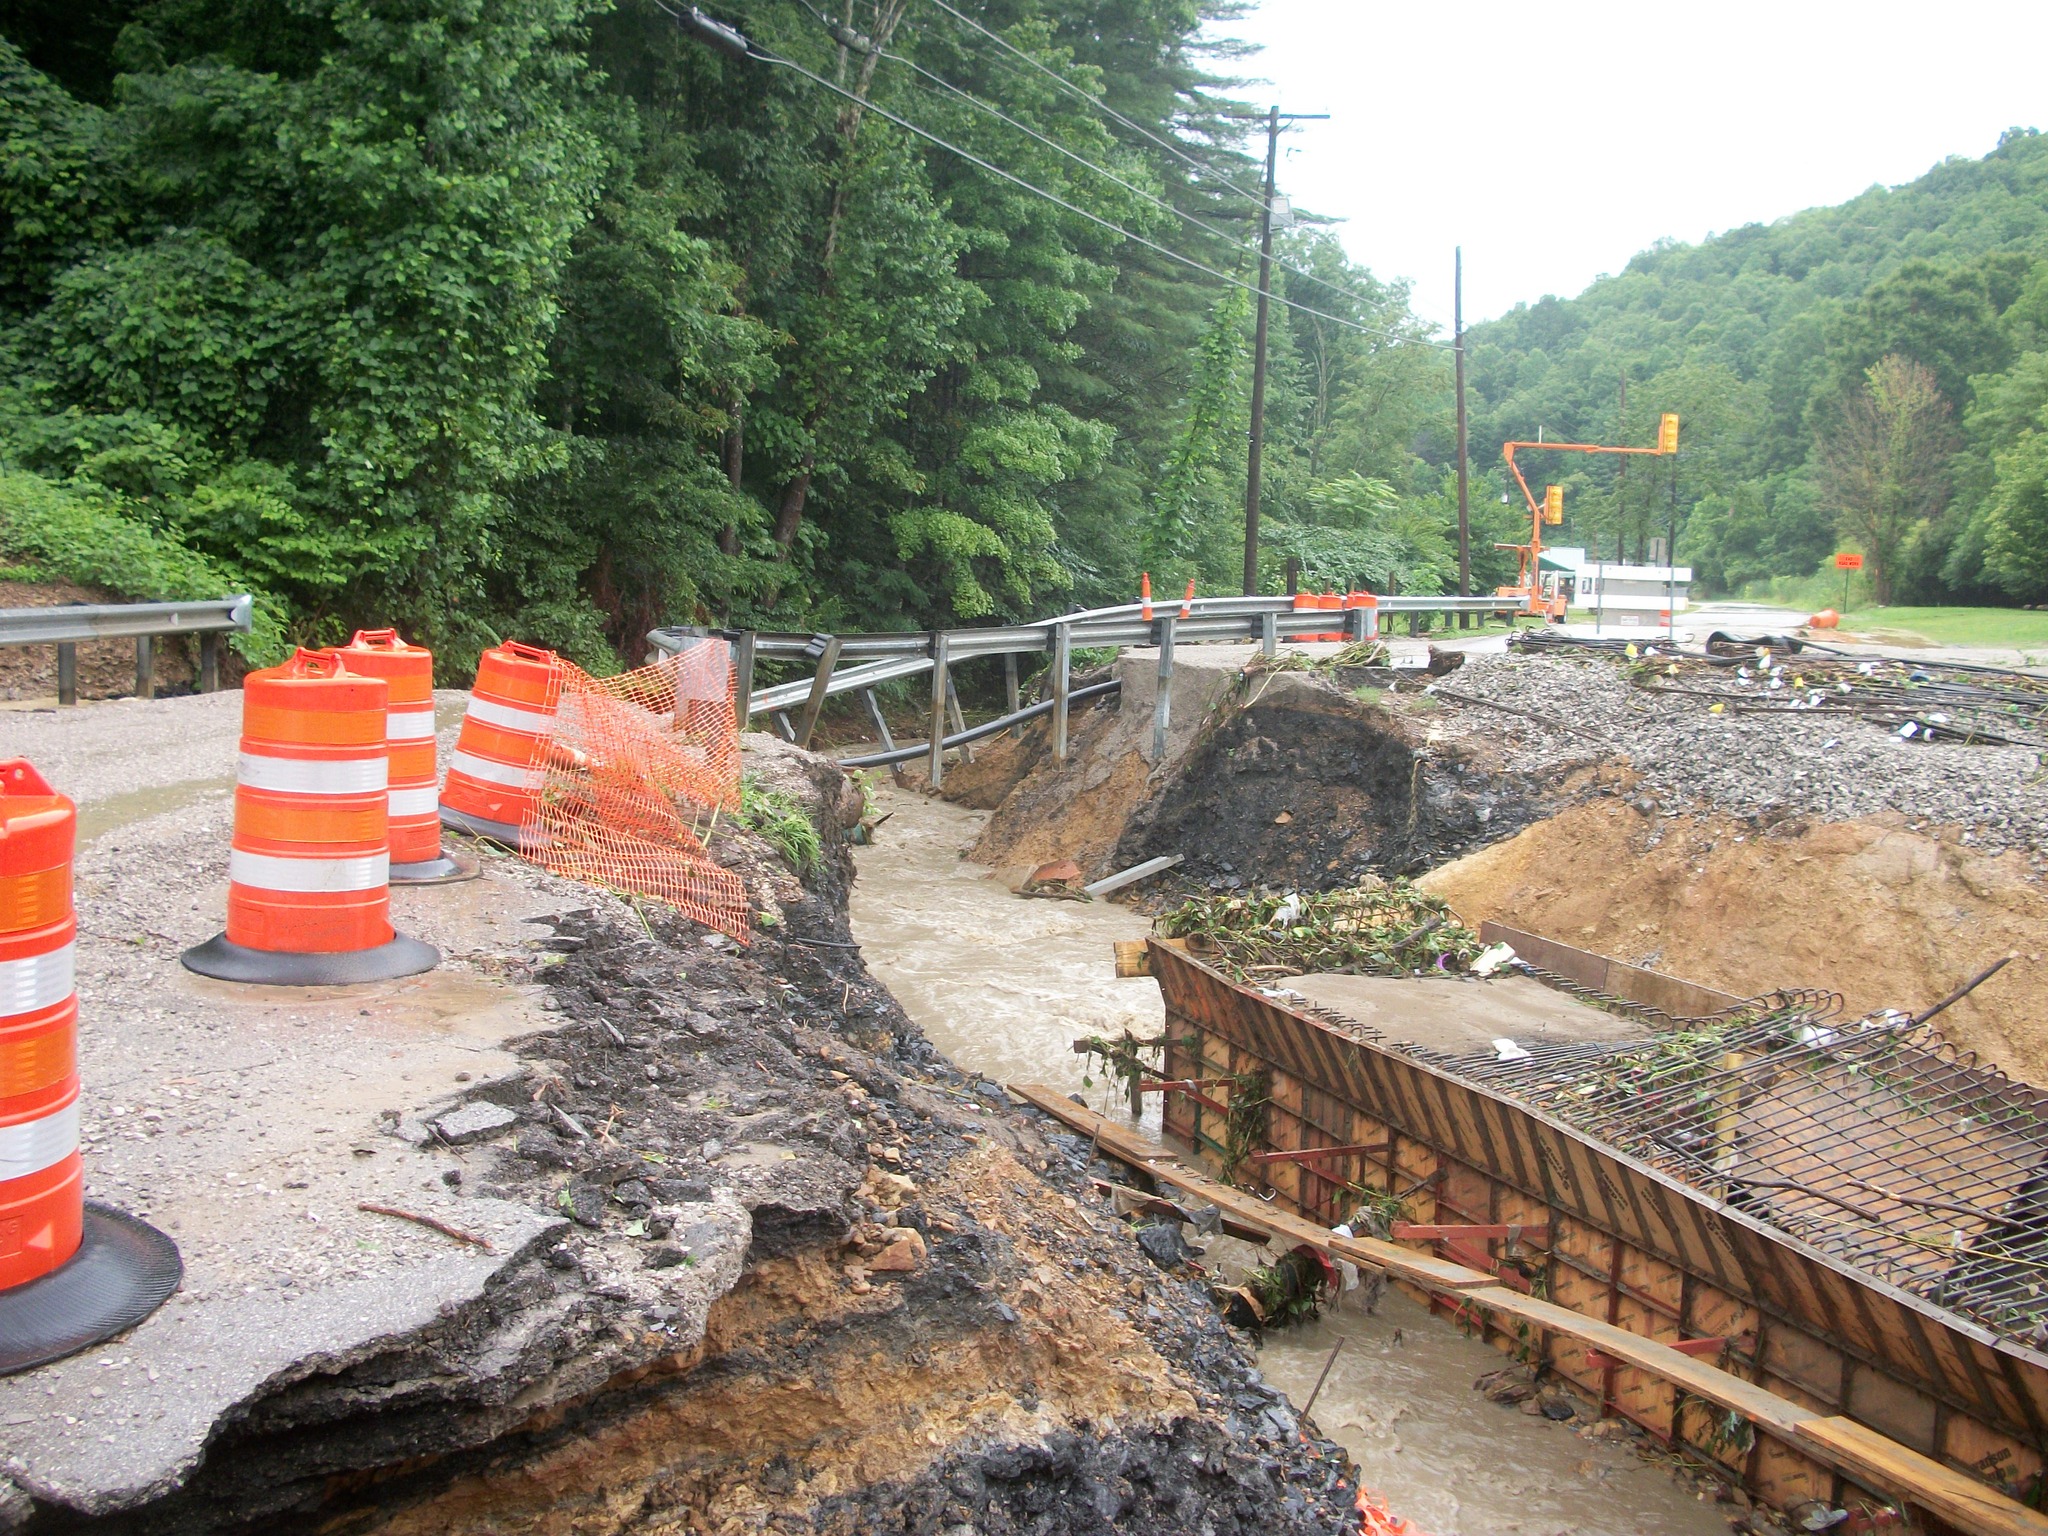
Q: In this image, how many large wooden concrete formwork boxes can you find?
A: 1